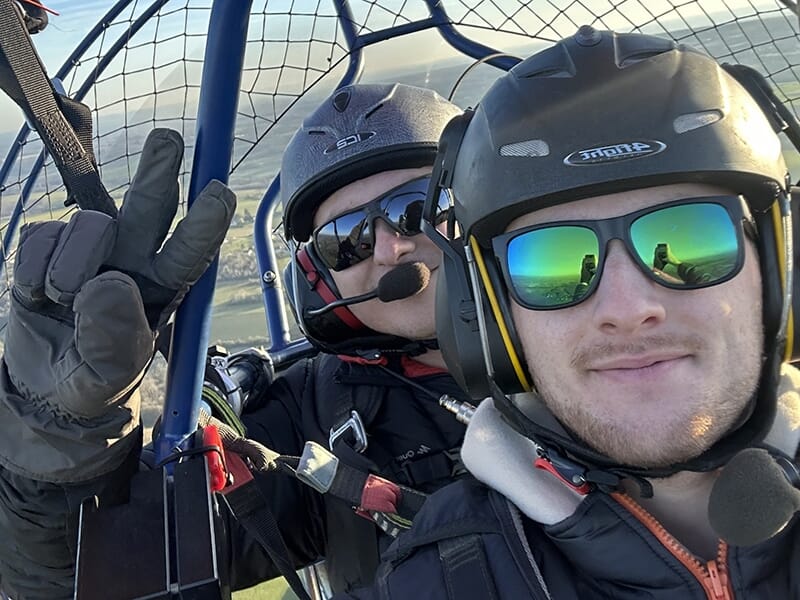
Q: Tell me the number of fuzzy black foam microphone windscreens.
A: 2